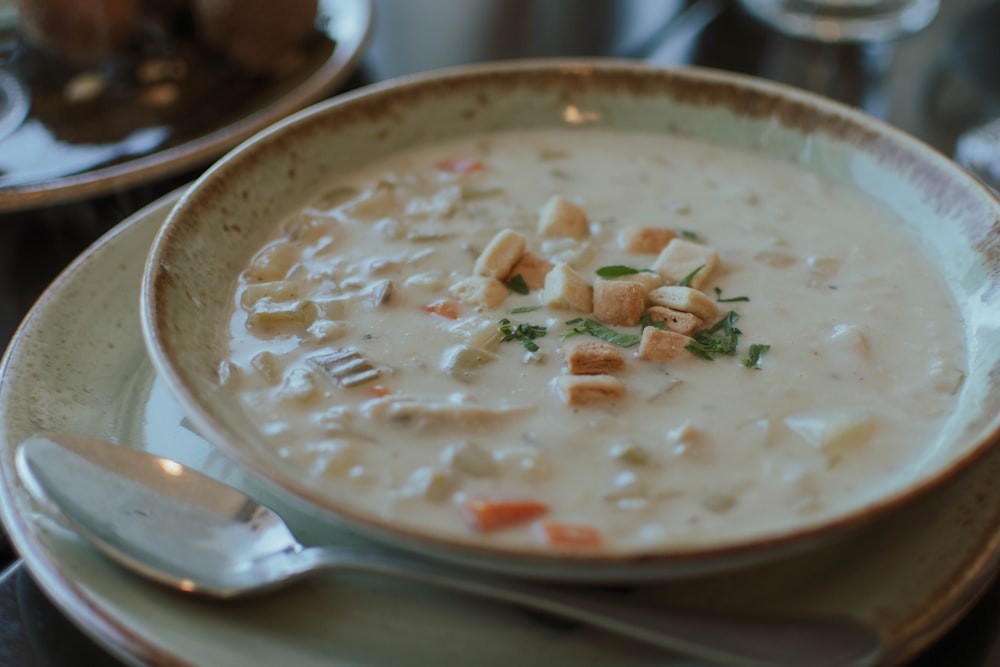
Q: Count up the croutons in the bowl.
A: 14